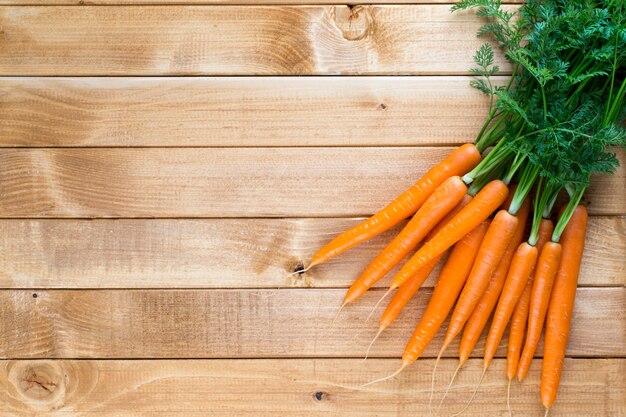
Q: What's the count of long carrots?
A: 11